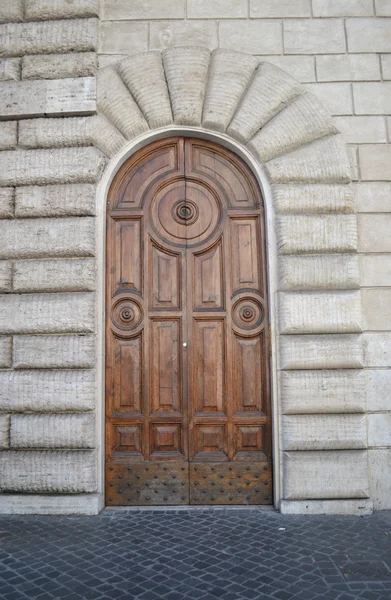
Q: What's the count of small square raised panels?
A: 4